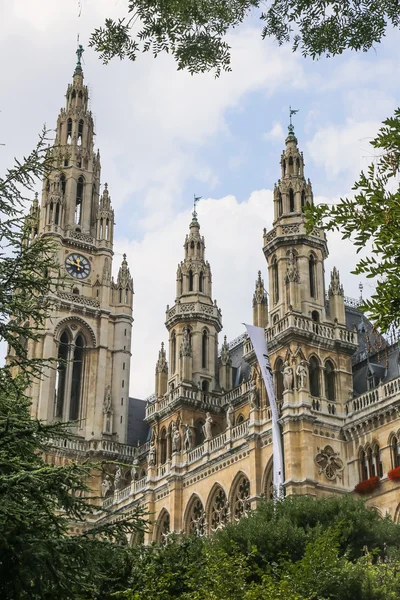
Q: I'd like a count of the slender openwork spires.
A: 3